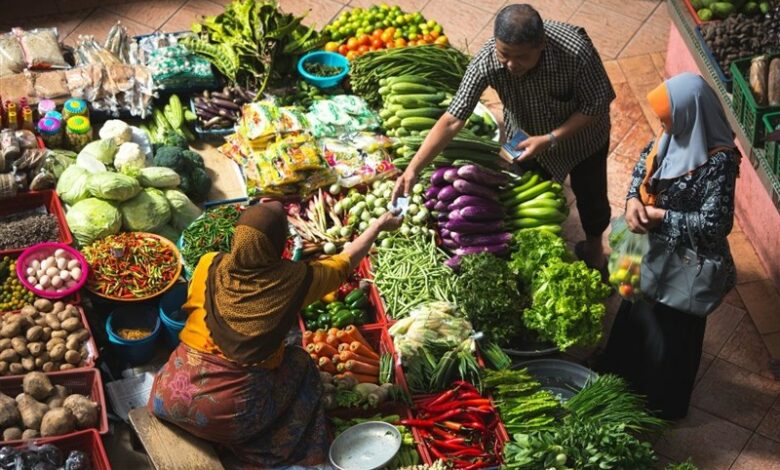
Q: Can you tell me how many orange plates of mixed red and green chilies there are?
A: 1